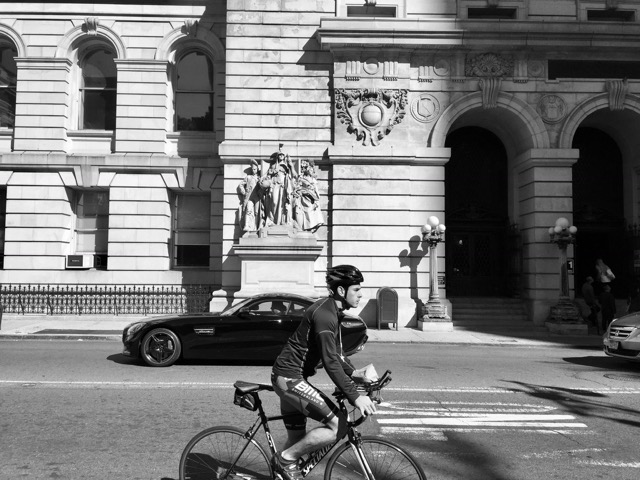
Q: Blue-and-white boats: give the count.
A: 0